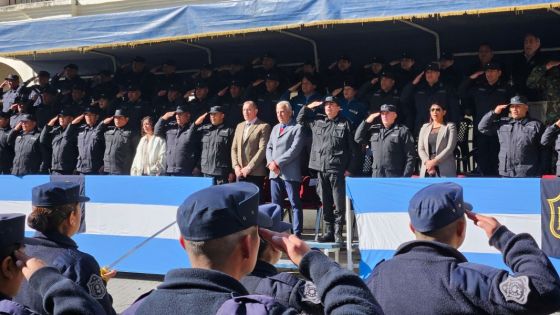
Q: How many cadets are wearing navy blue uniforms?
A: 5